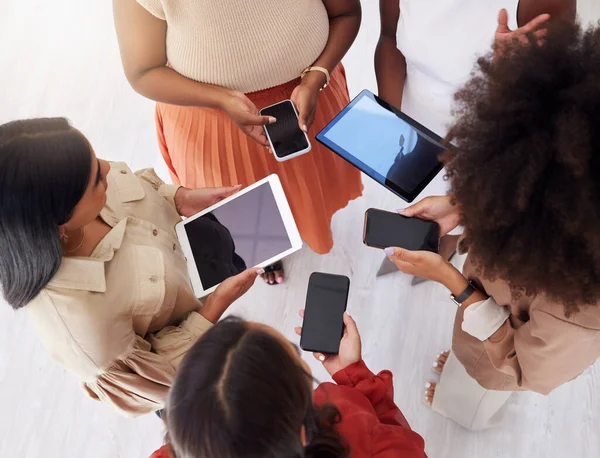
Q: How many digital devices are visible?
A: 5